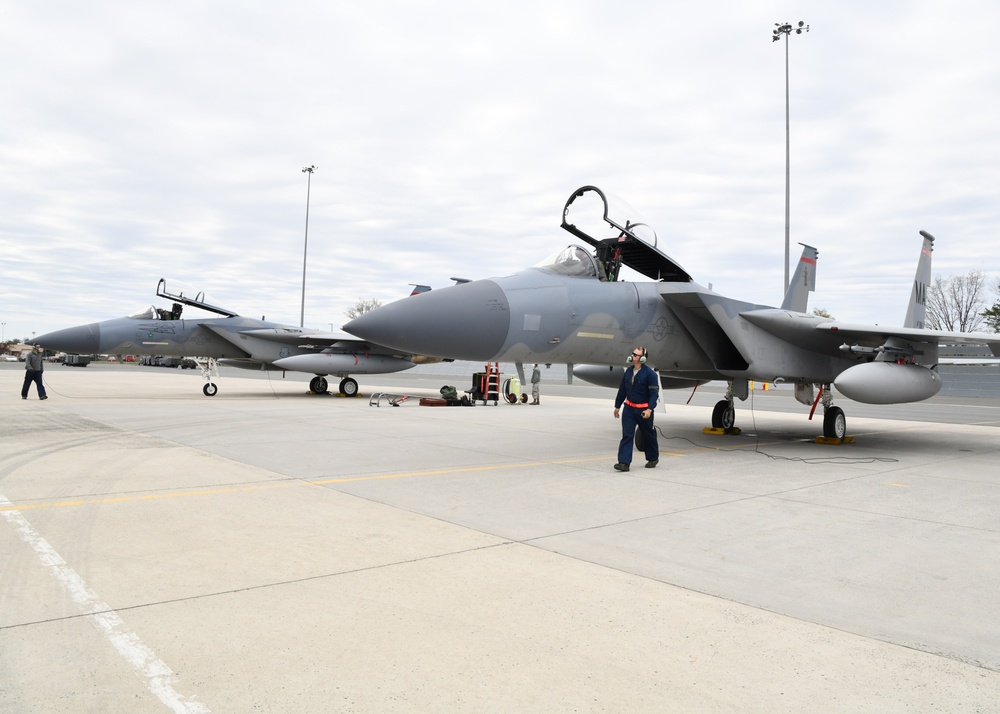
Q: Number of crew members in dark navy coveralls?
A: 1